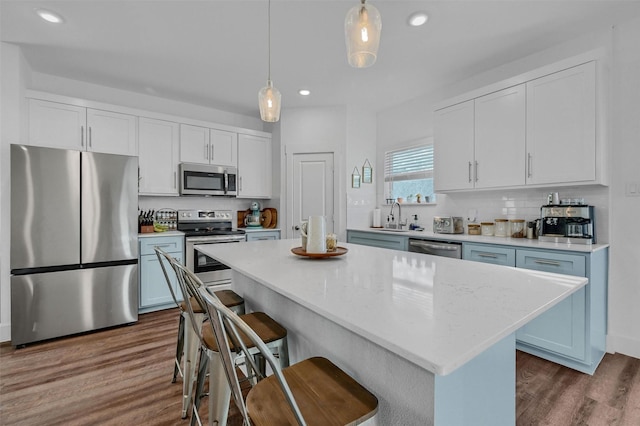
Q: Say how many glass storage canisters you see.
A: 4